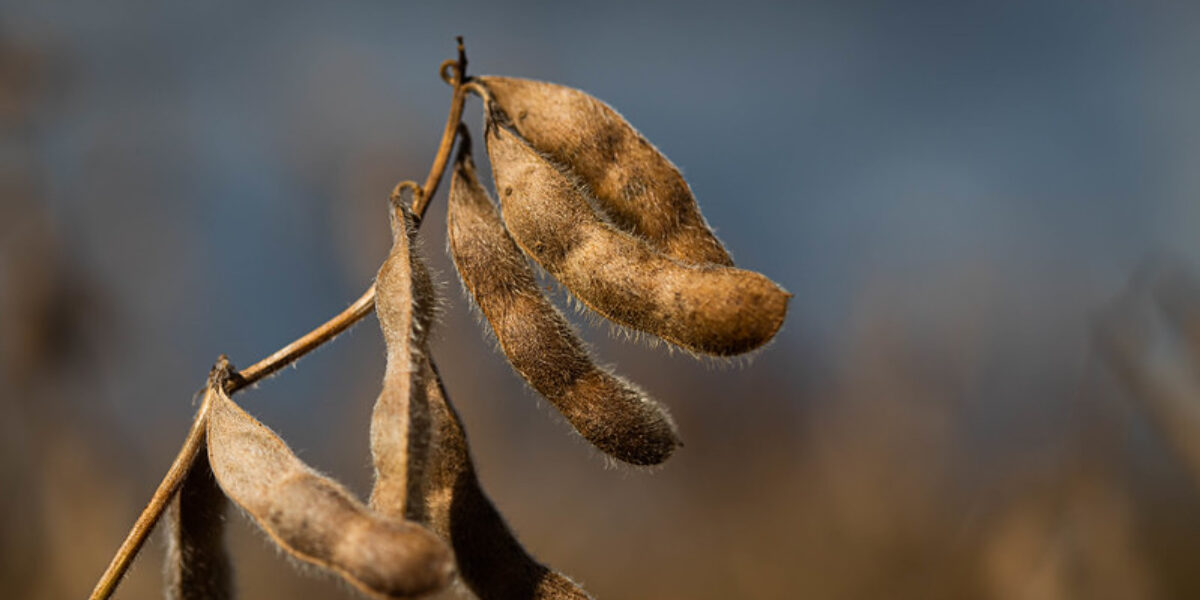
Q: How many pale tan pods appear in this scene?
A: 2